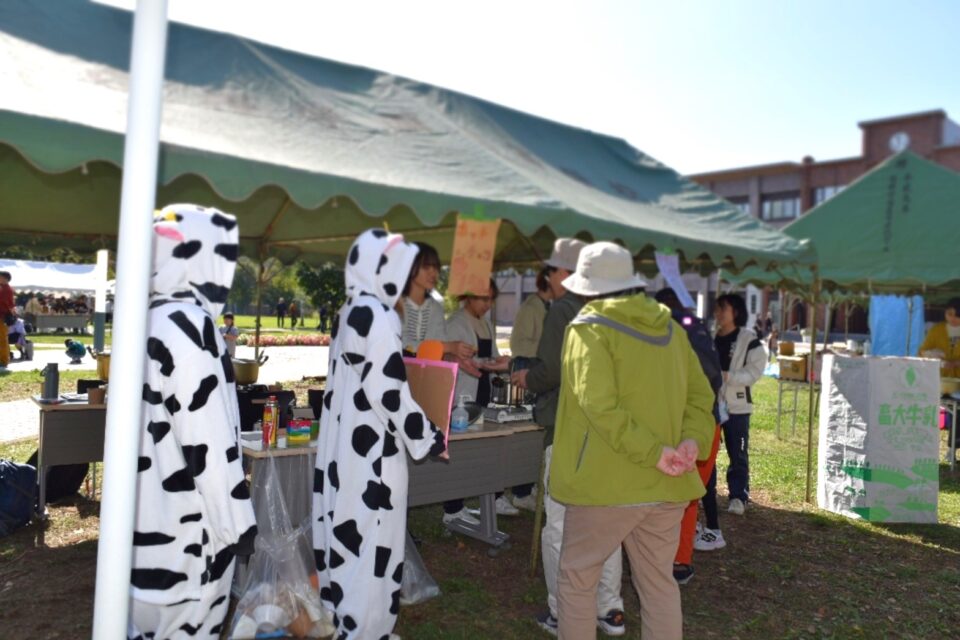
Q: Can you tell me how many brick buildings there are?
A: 1